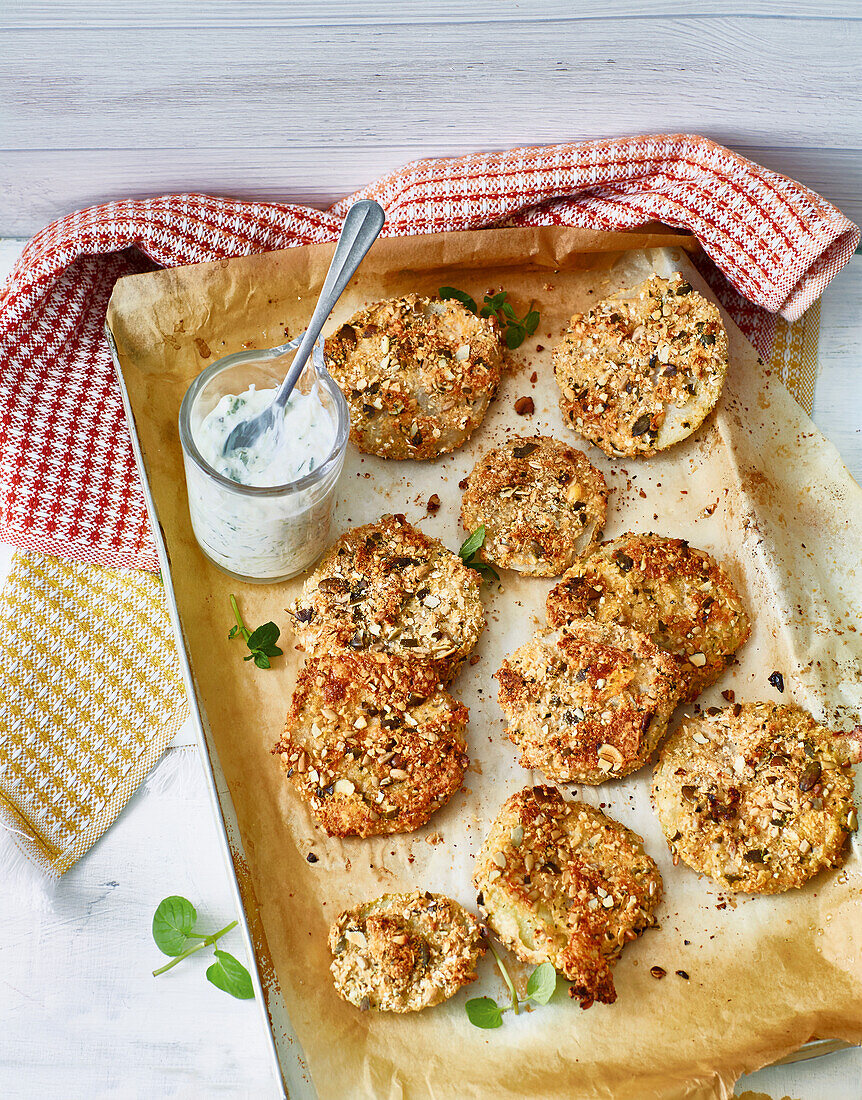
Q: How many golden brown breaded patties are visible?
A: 10